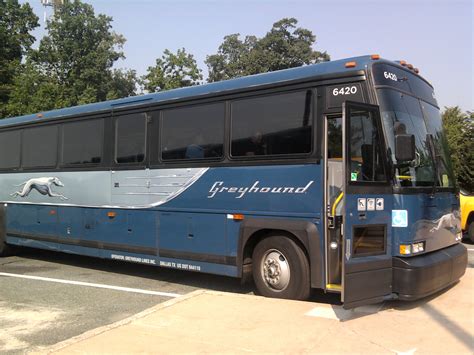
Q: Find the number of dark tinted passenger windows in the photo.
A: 6